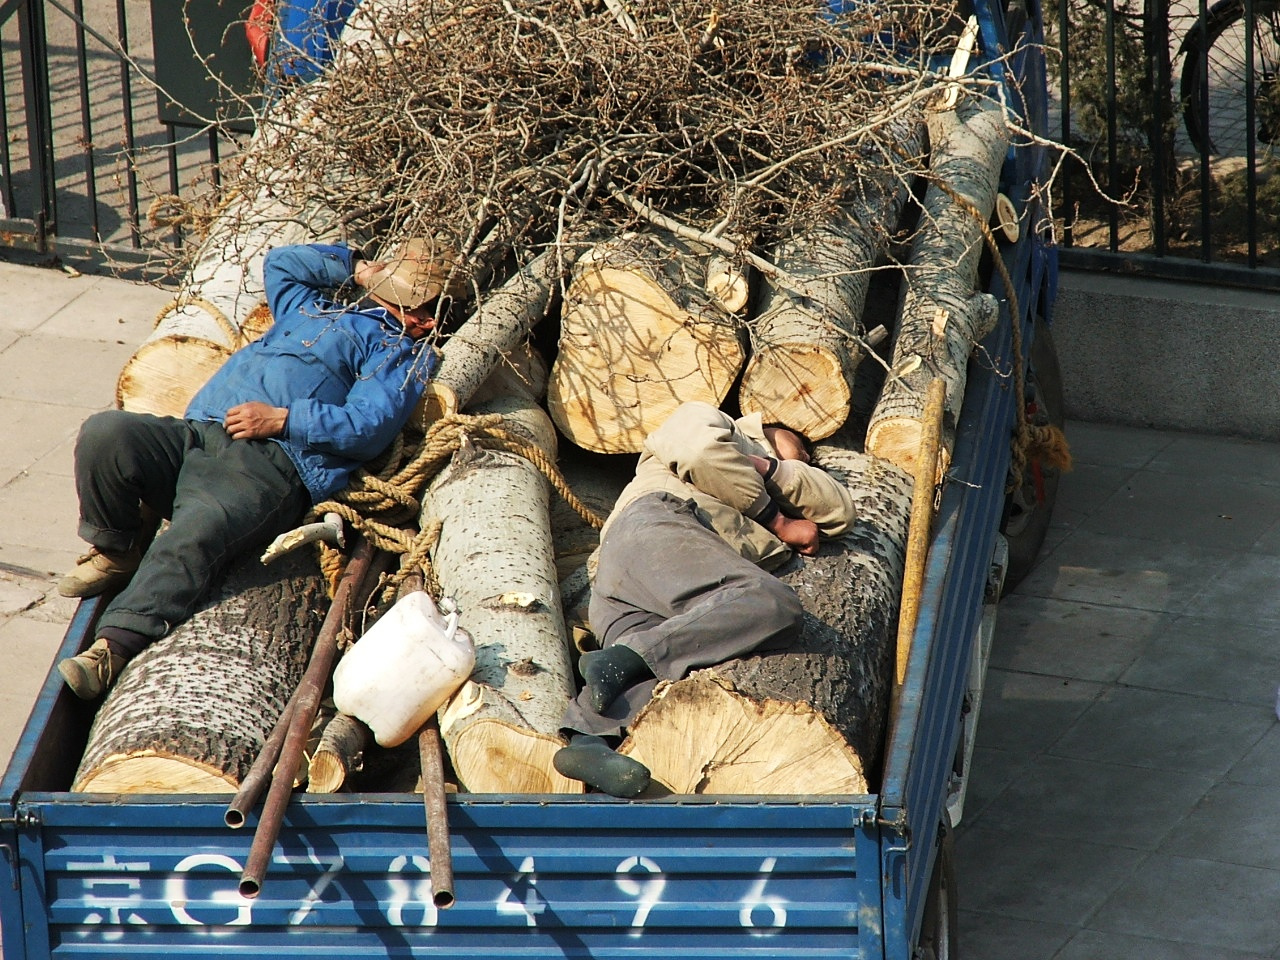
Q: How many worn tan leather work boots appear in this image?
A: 2